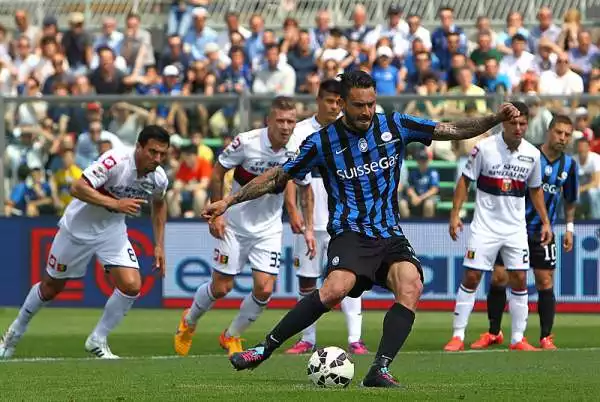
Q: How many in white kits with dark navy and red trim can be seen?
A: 4